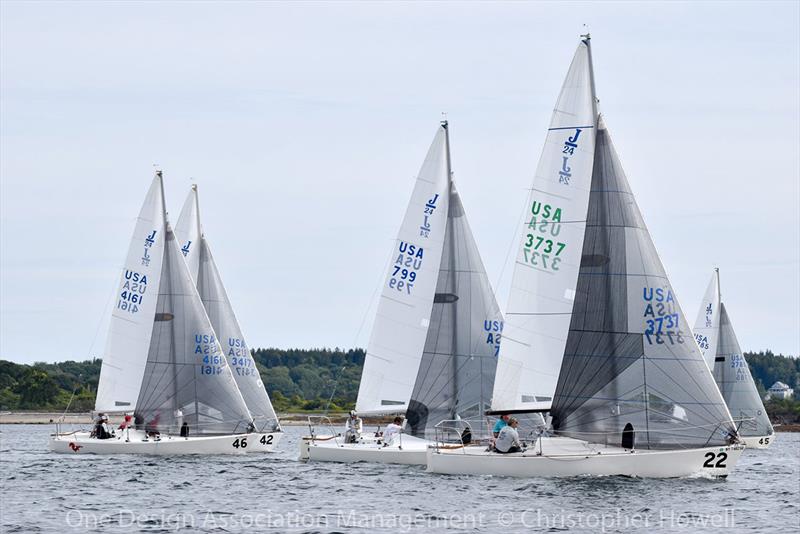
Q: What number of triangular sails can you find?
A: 10